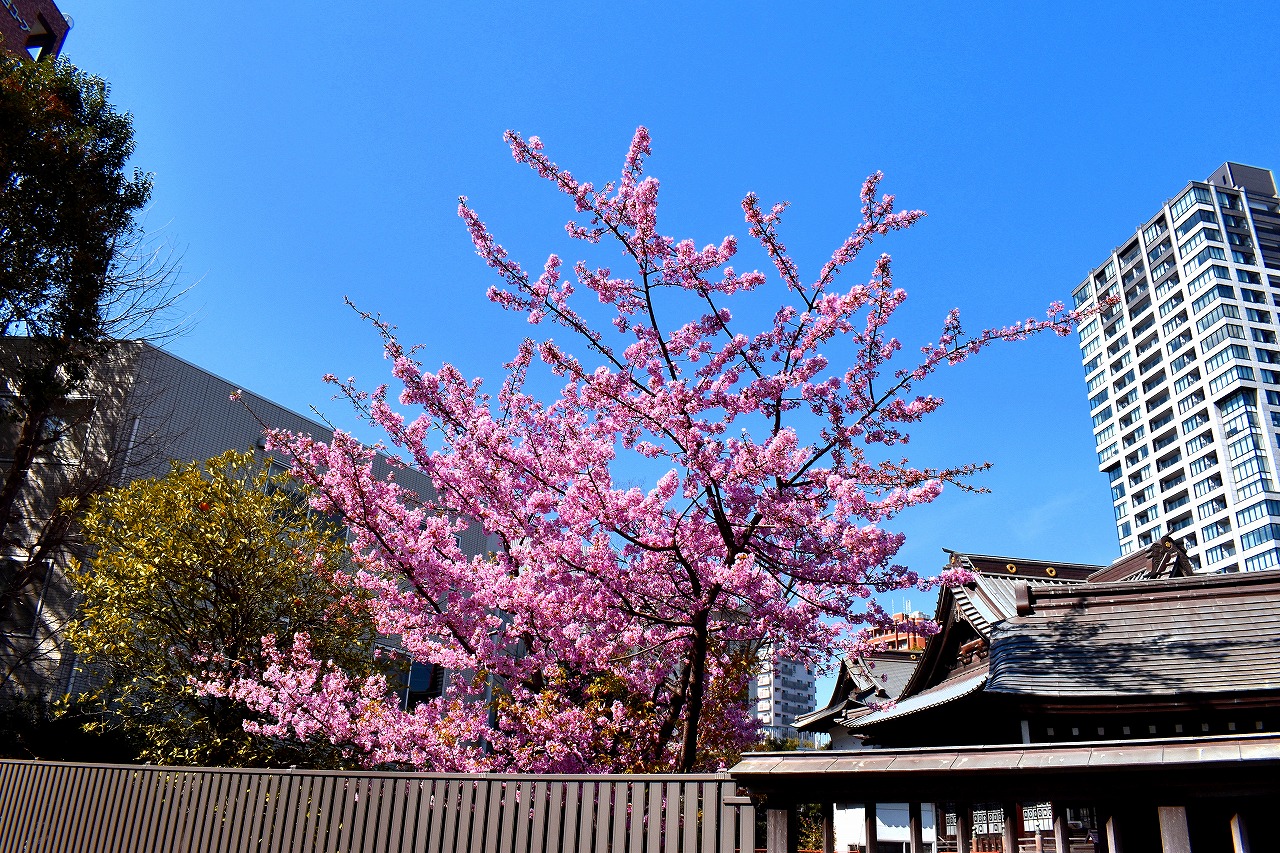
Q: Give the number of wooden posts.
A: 10